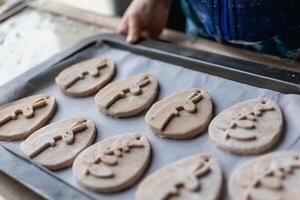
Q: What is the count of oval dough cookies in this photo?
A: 9